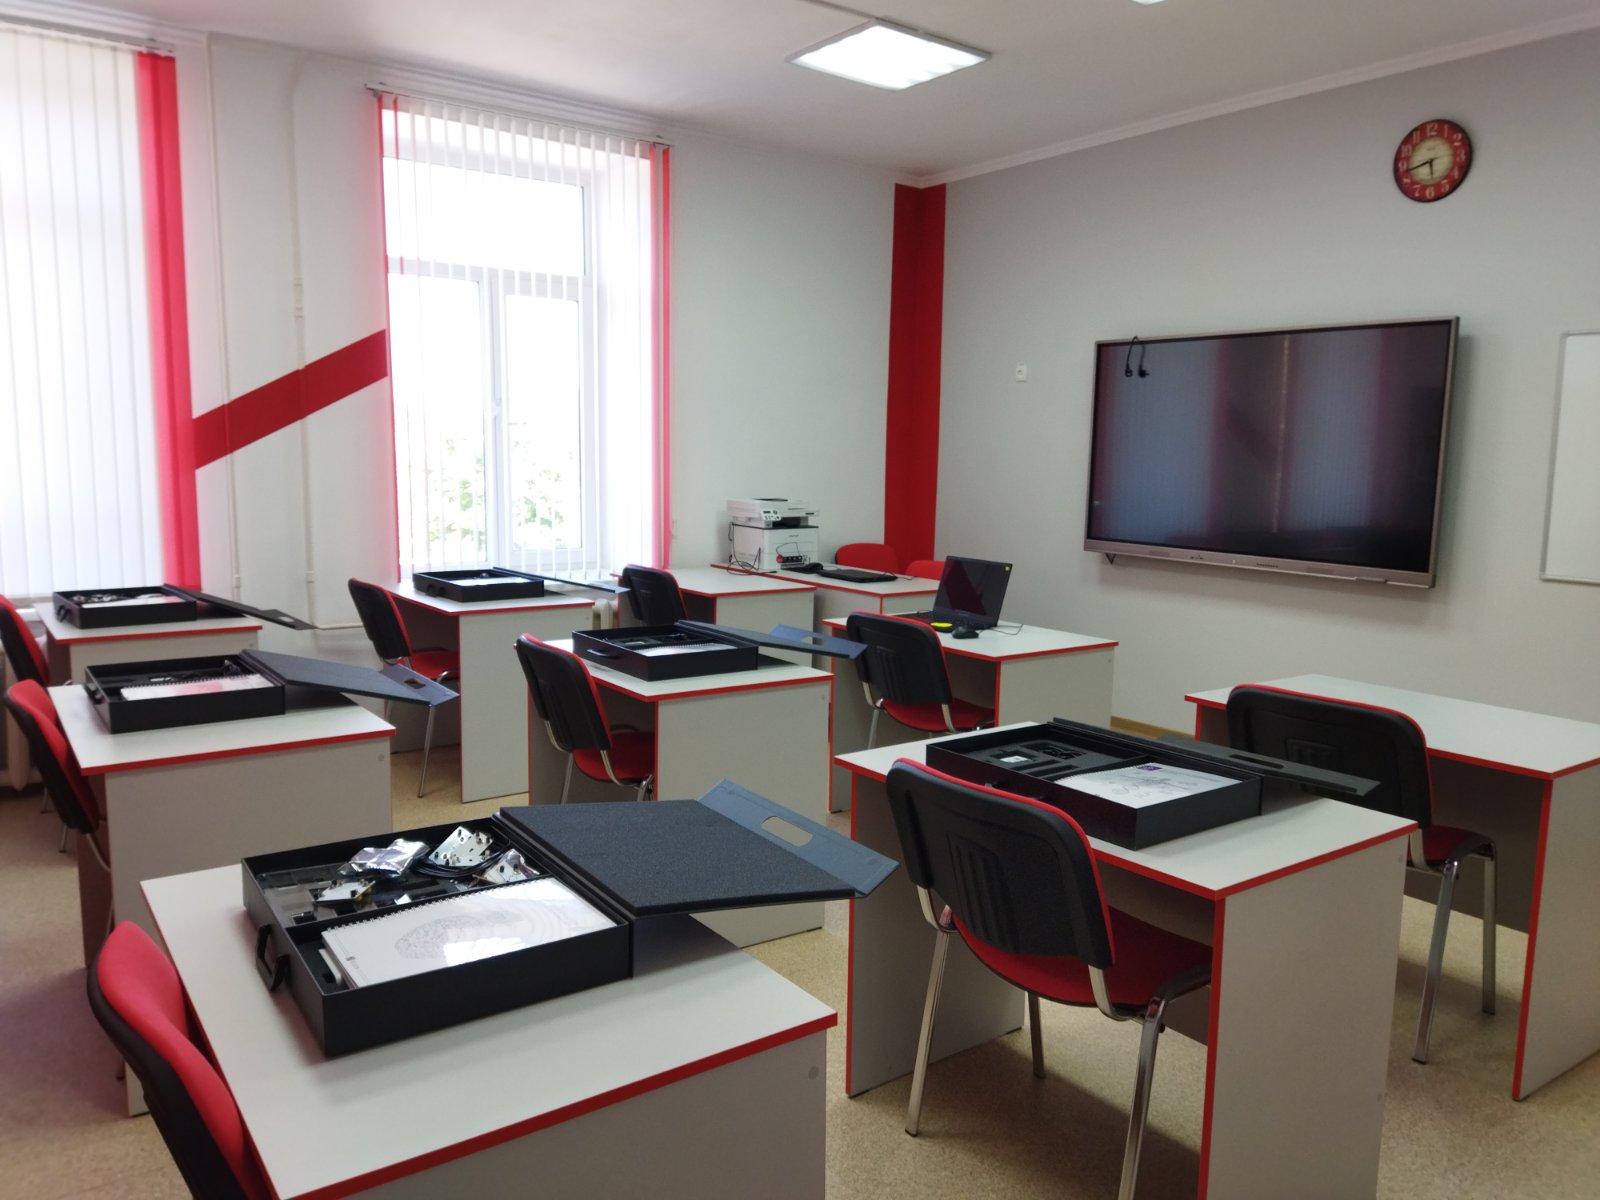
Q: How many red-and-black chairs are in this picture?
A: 11